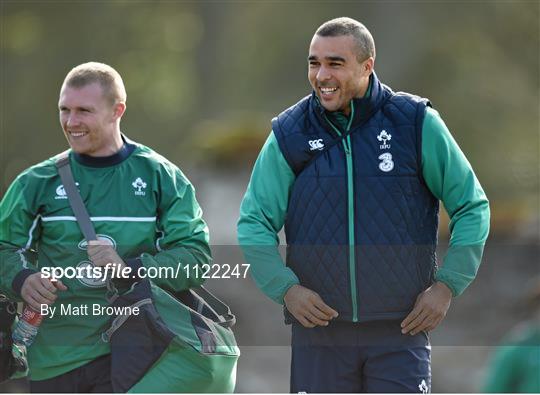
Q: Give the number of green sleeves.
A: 4